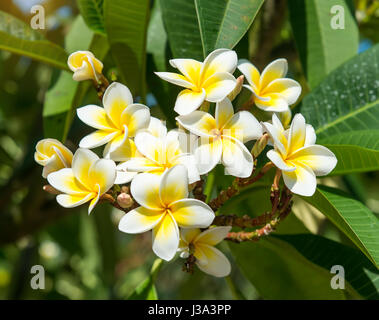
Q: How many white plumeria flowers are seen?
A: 11